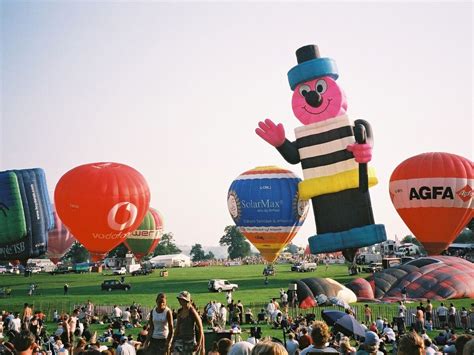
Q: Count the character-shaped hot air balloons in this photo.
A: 1